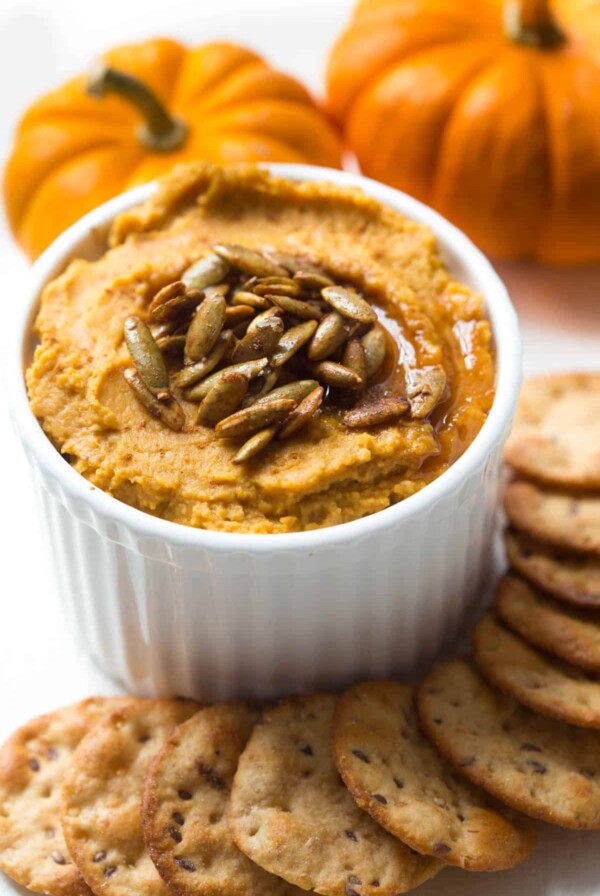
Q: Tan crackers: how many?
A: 11